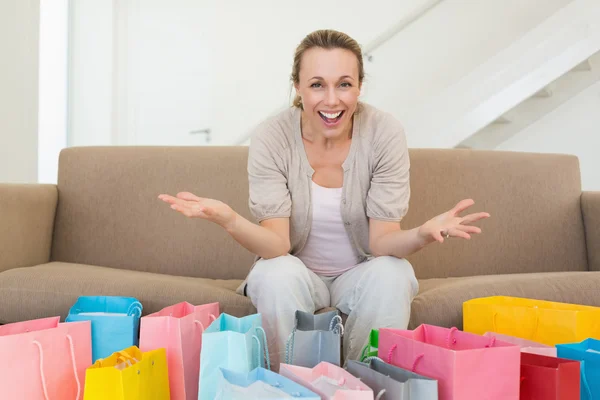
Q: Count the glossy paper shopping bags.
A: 15